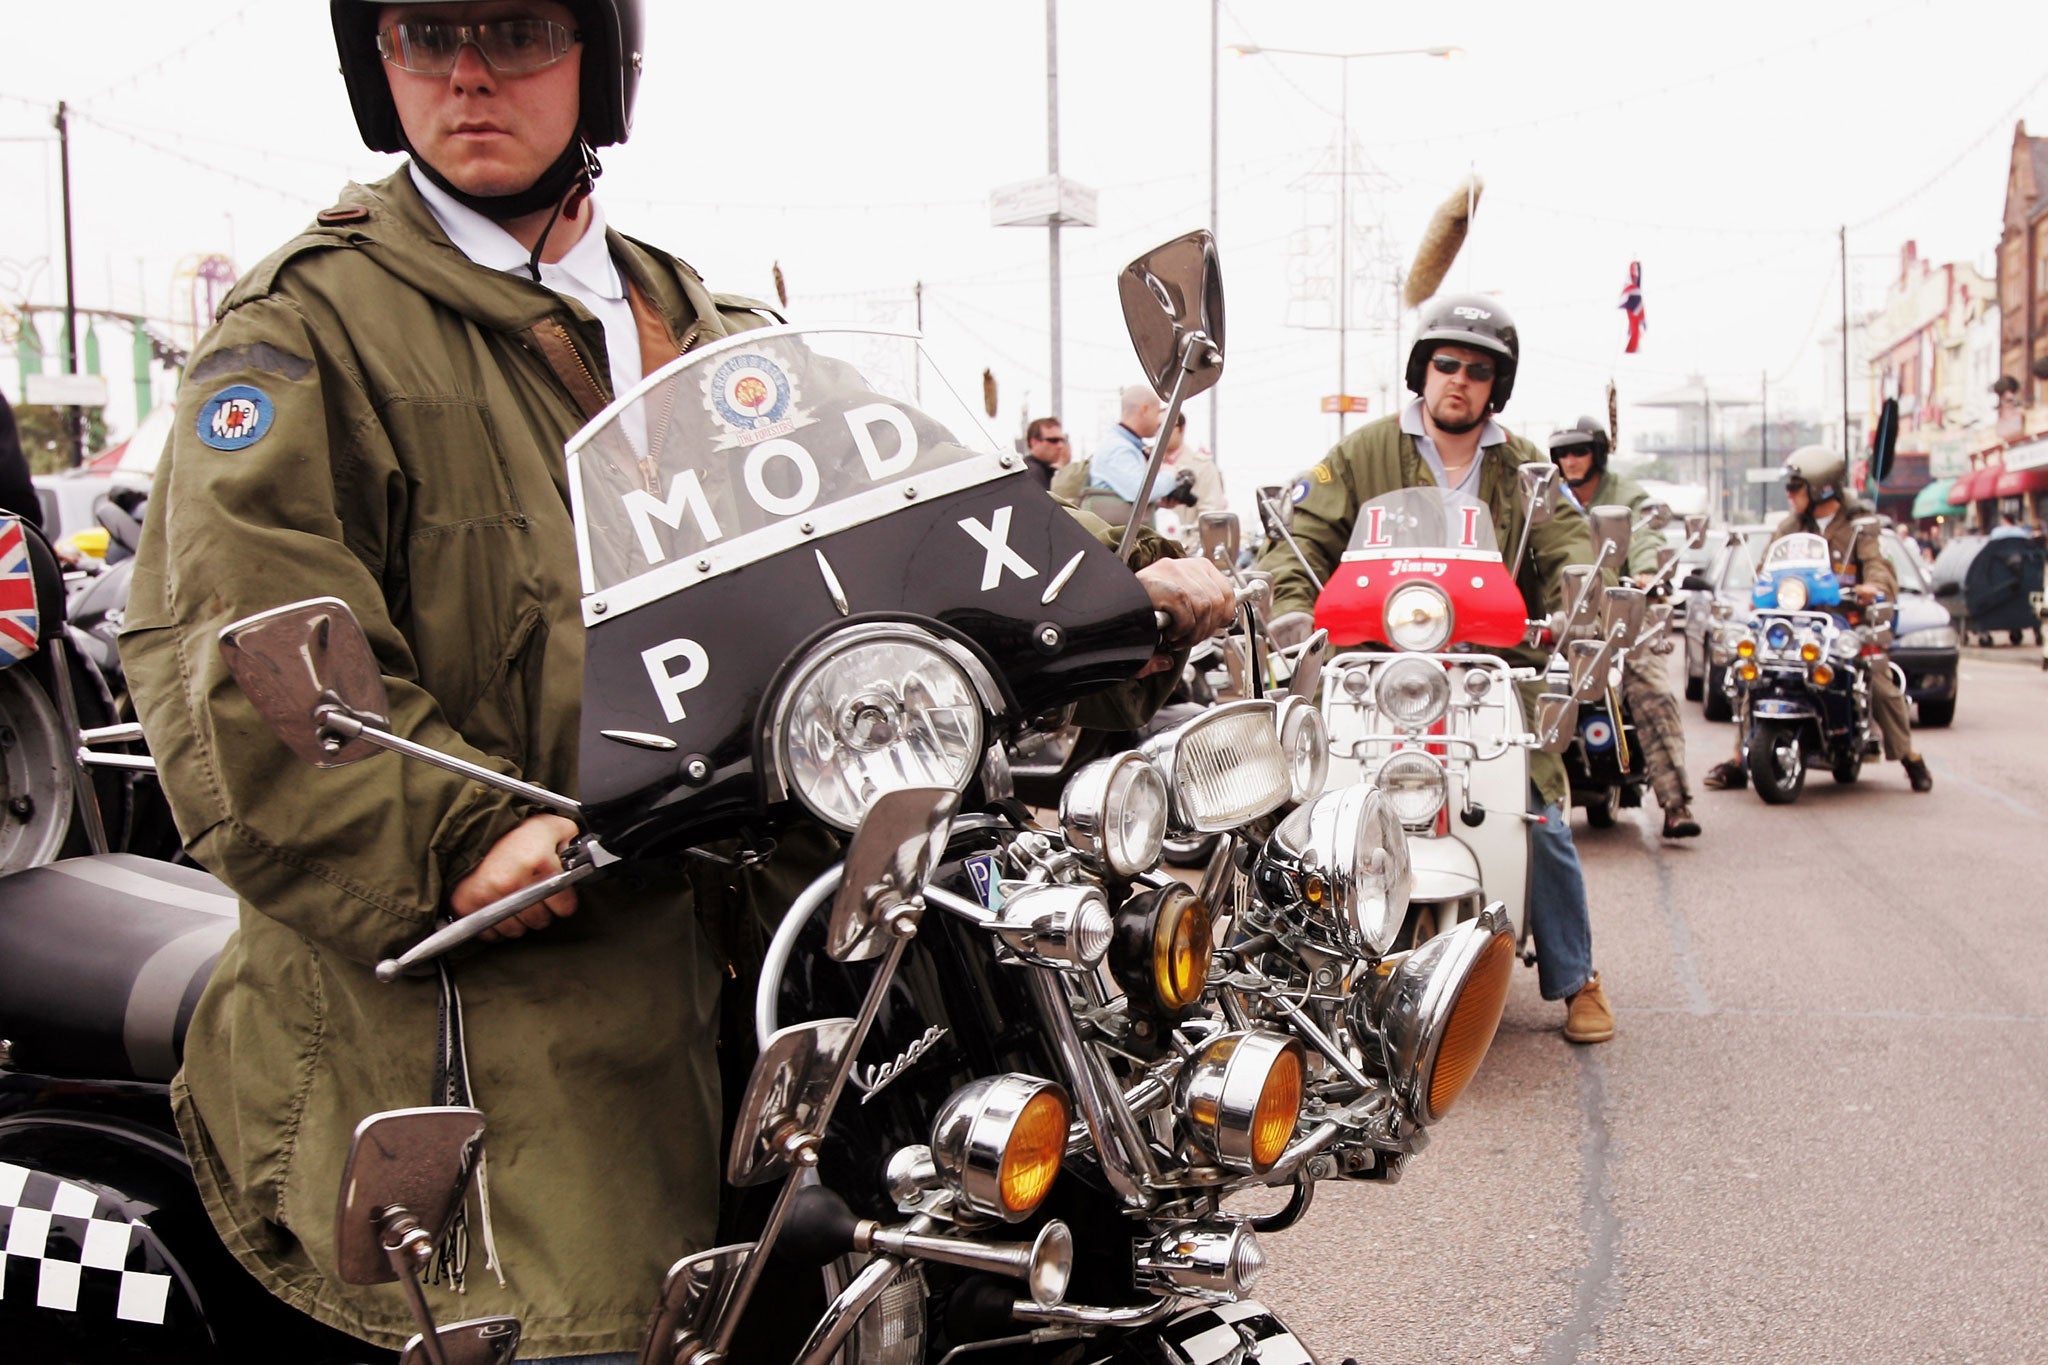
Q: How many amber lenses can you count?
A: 8